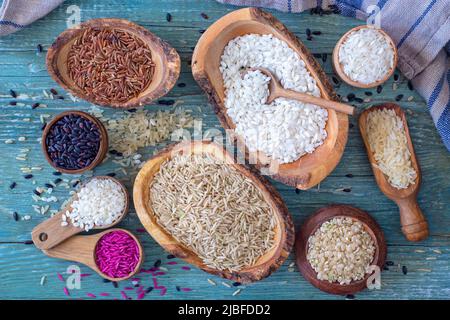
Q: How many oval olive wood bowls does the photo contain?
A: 3